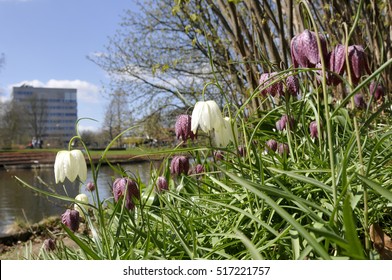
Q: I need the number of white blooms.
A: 4